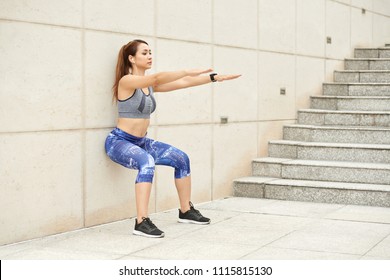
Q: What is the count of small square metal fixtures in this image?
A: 4